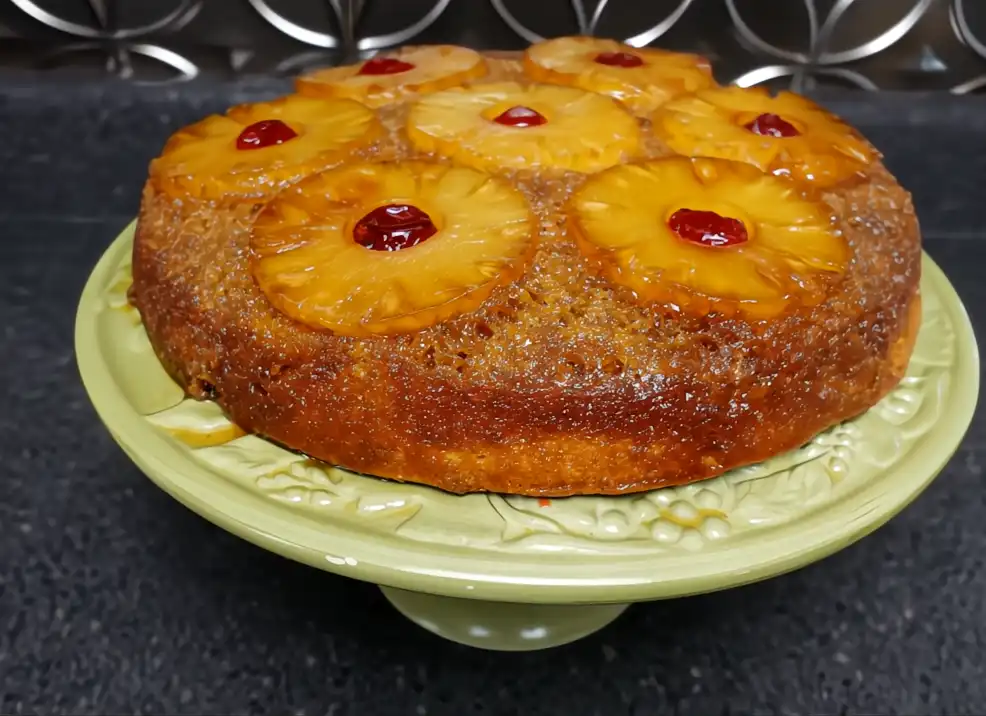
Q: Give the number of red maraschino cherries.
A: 7